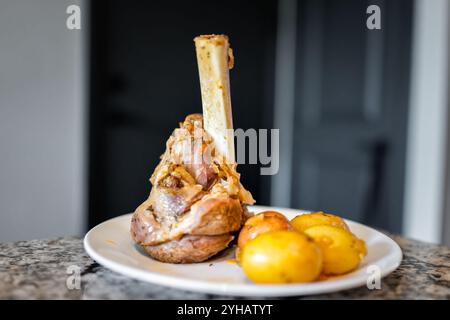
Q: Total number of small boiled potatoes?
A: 4